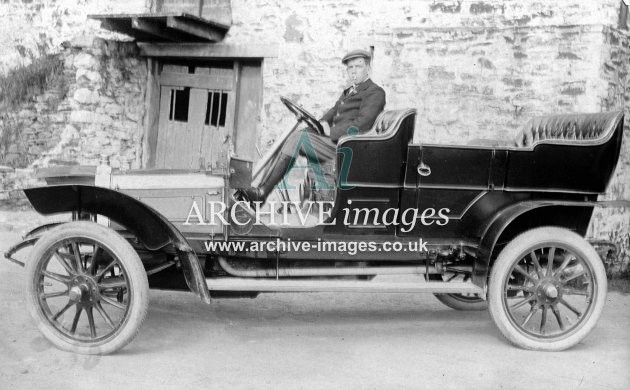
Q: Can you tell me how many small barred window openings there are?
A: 2